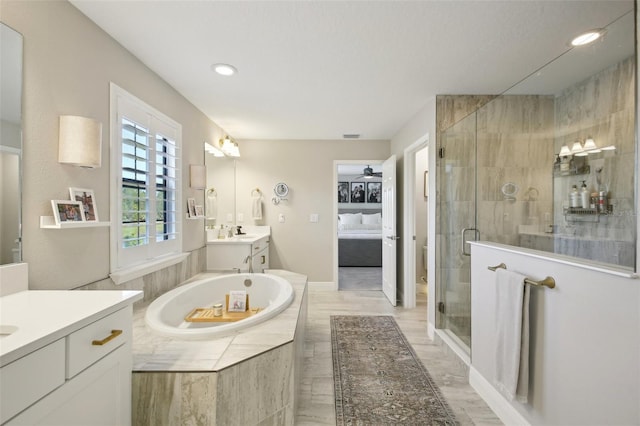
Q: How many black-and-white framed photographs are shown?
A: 3